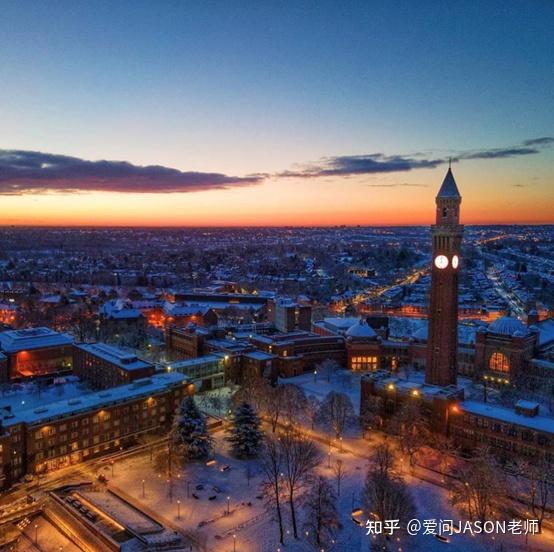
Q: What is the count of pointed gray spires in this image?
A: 1